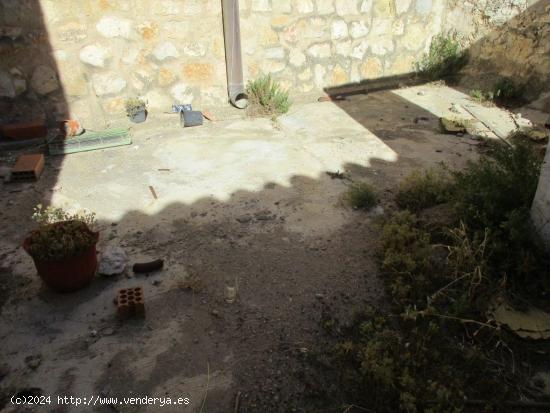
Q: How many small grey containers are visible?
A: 2